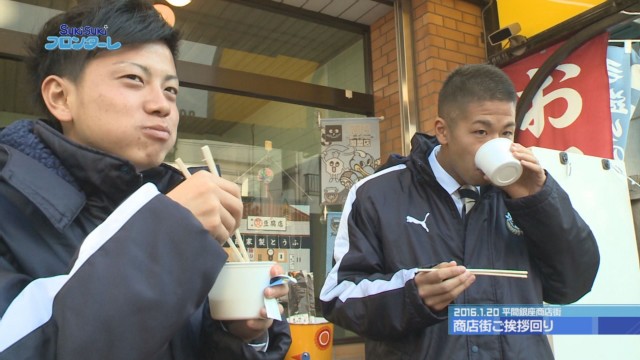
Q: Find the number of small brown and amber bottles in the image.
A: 0